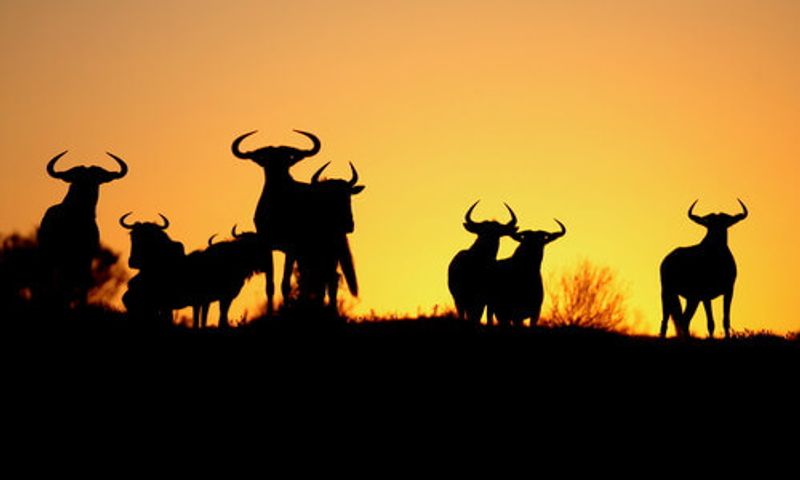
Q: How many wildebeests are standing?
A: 8